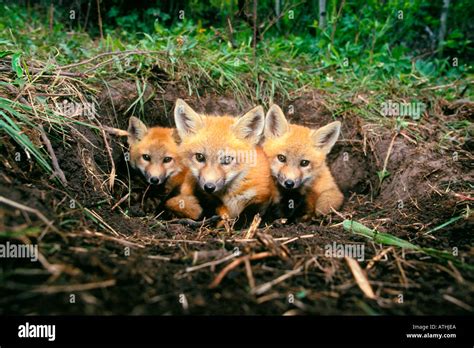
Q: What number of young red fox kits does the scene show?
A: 3